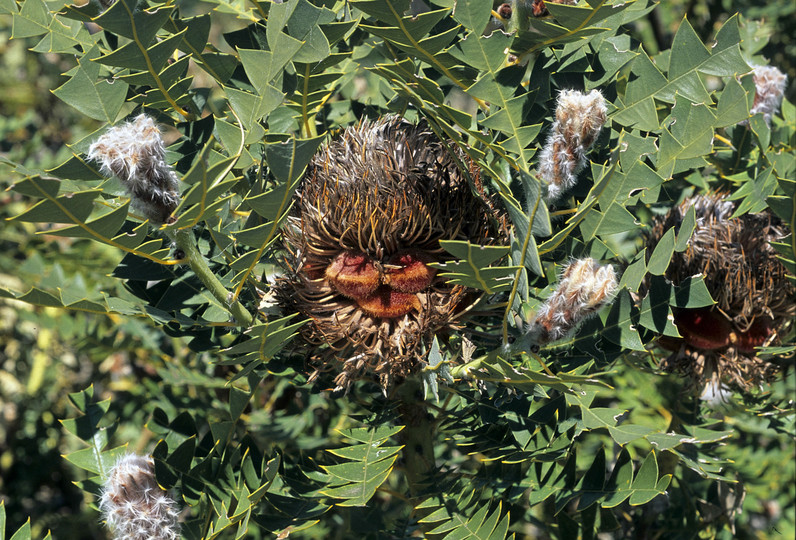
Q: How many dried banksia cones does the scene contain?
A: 2